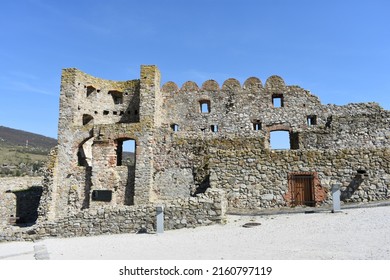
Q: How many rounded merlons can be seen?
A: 6